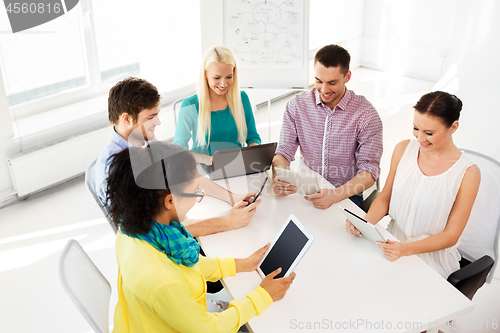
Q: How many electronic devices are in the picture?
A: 5